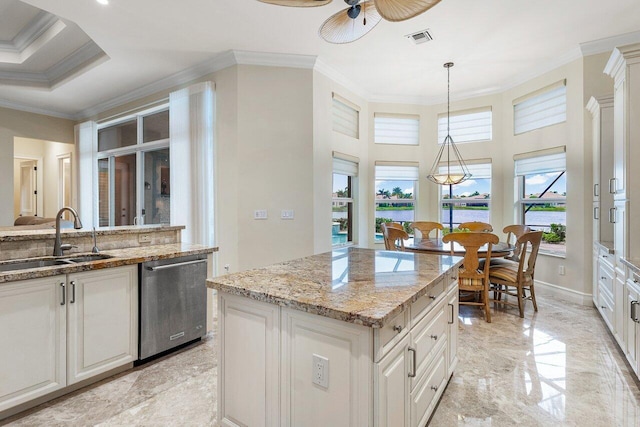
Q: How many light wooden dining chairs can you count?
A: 7